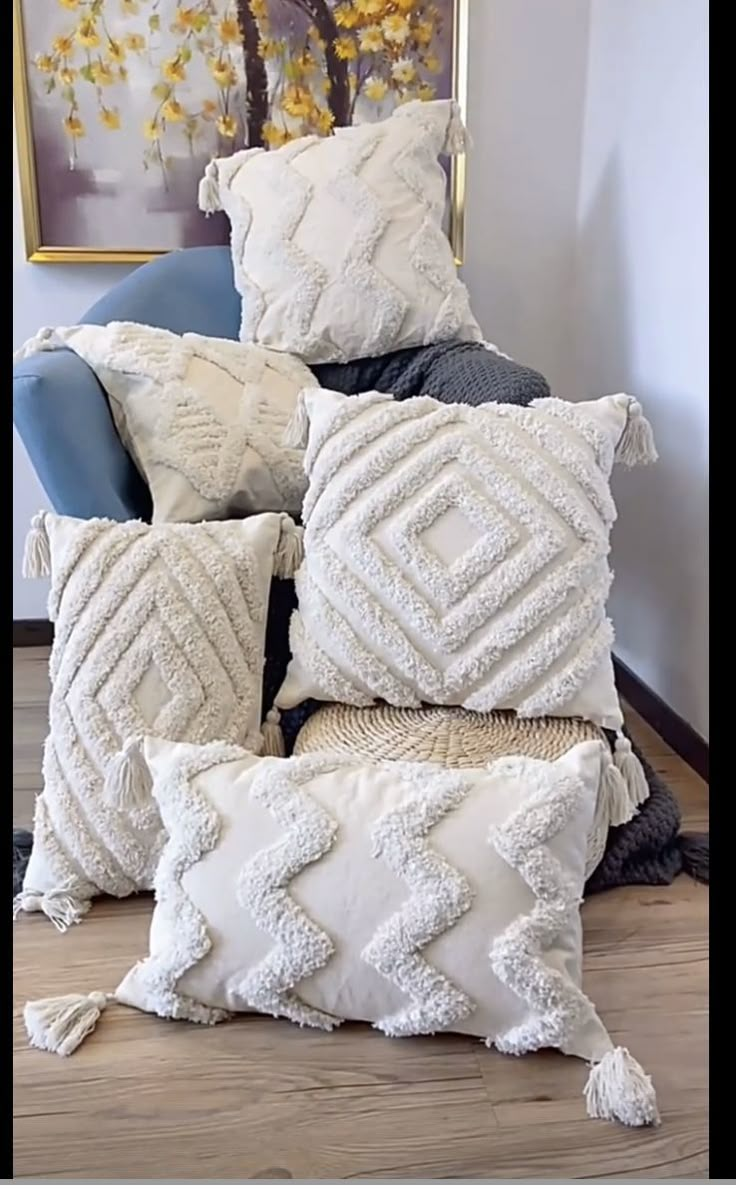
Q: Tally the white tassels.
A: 14